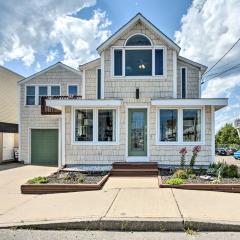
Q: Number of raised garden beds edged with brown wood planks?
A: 2